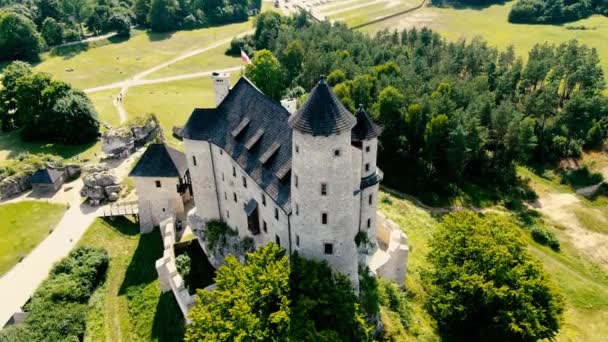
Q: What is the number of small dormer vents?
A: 4